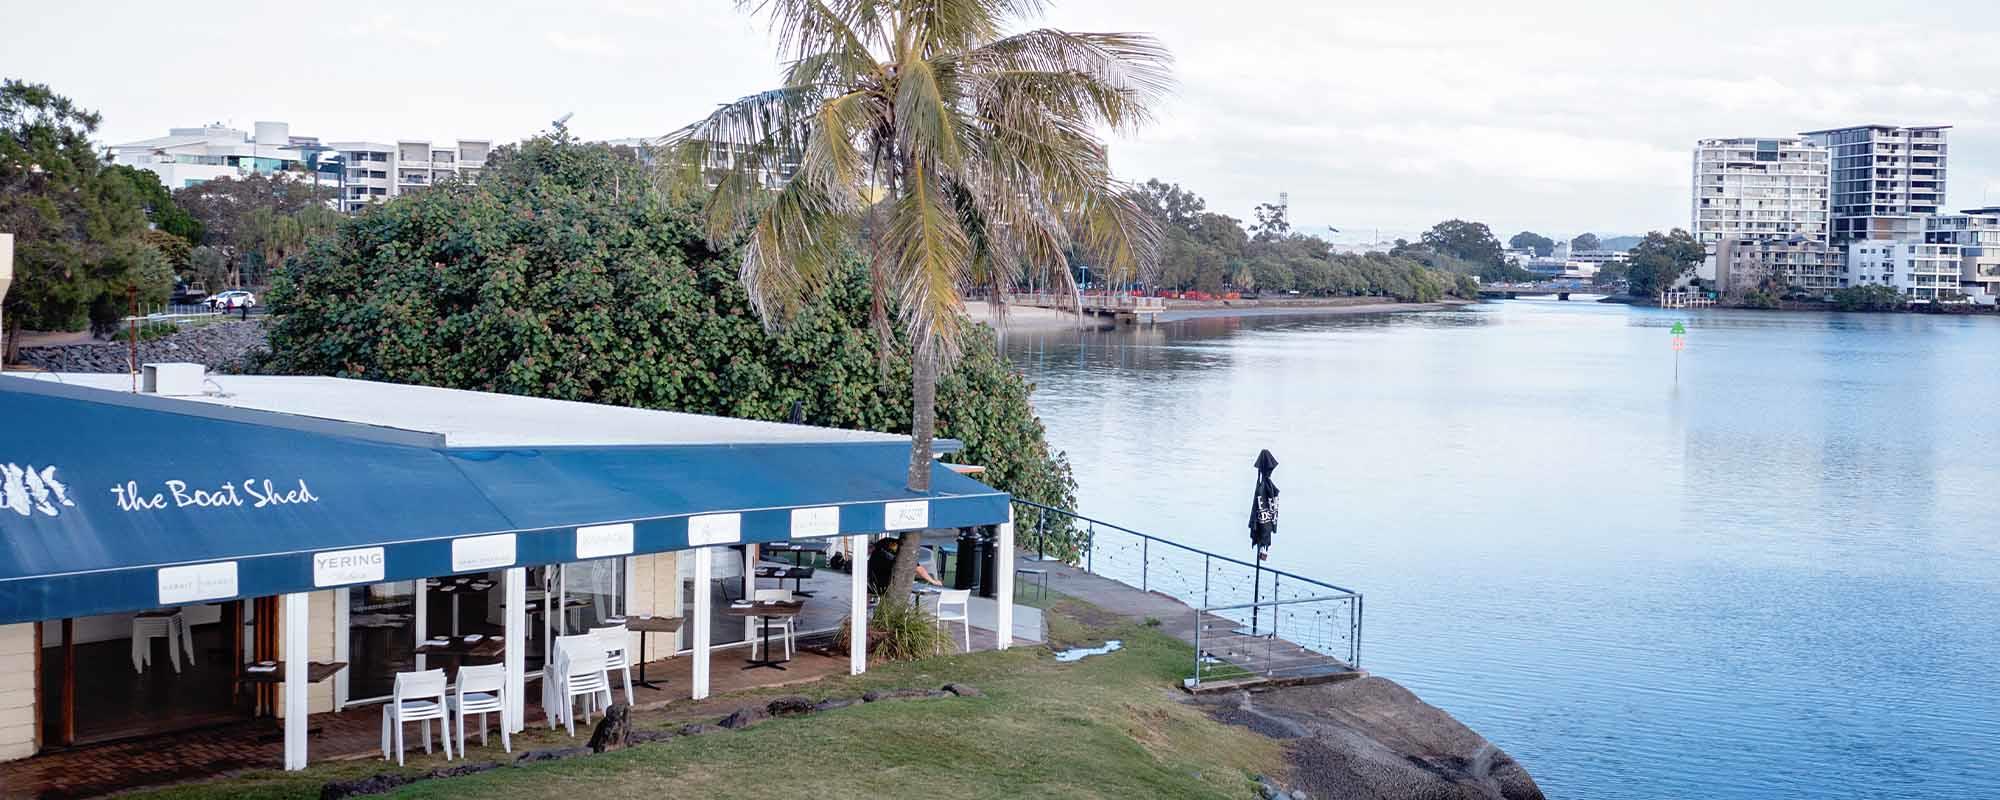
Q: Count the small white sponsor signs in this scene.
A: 7